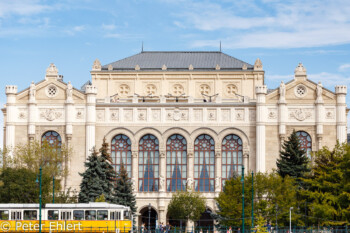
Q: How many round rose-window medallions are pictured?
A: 7